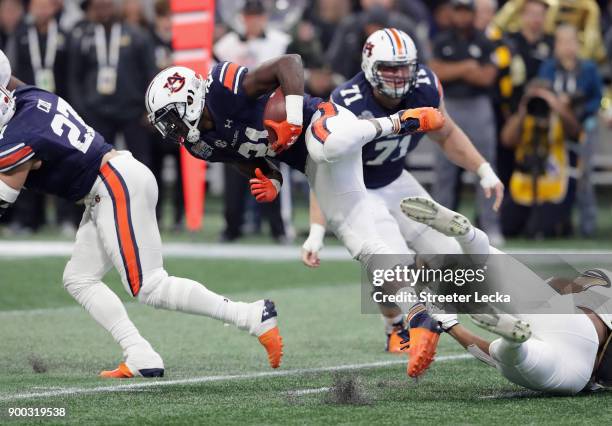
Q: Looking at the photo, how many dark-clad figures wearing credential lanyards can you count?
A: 2